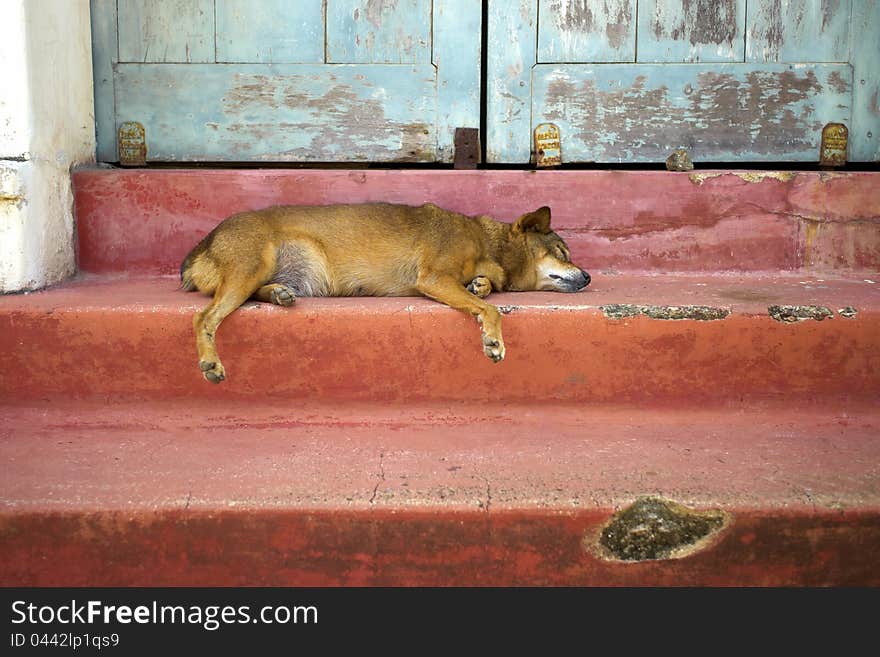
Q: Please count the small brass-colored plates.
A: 3